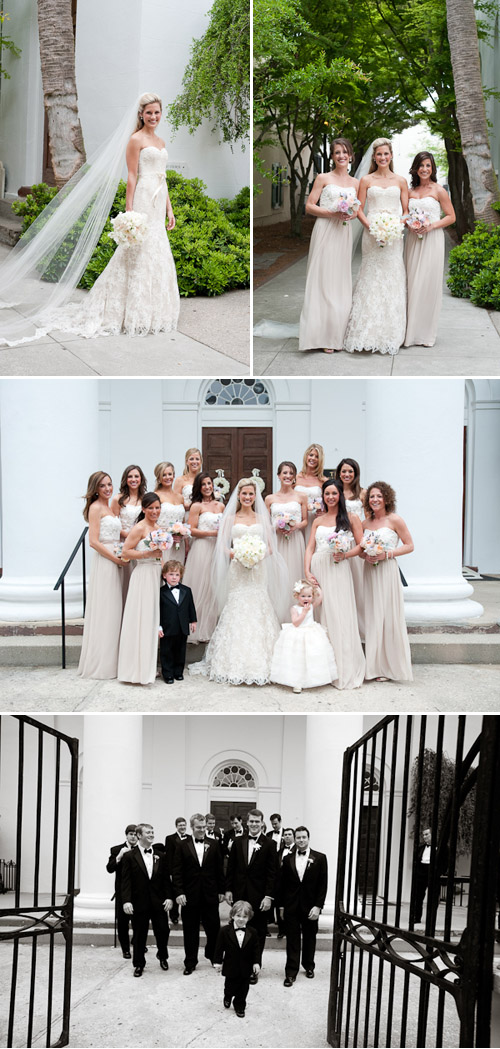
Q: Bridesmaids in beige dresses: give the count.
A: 11